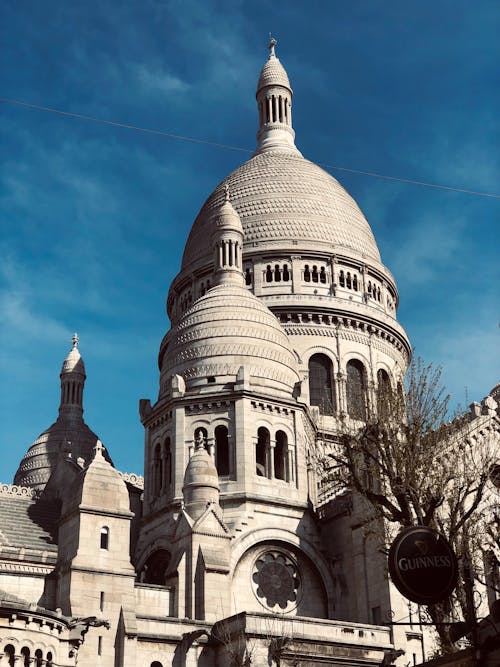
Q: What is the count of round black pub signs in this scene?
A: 1